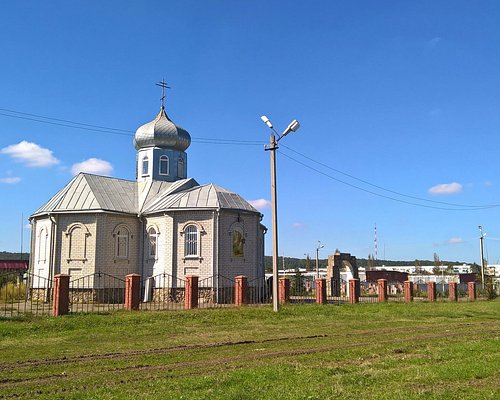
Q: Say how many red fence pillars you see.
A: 12